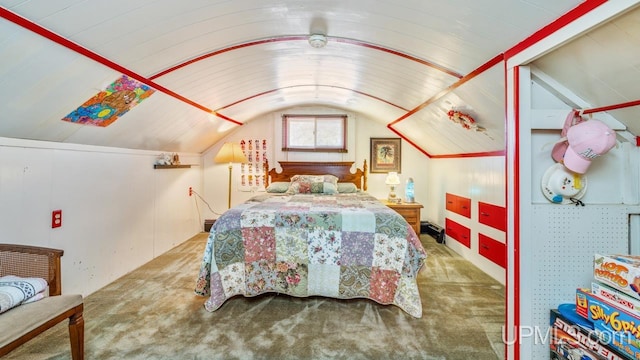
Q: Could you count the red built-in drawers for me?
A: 4